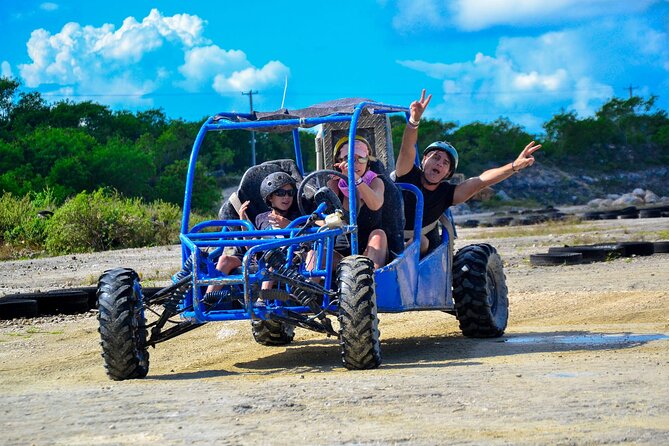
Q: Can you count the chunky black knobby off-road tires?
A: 4